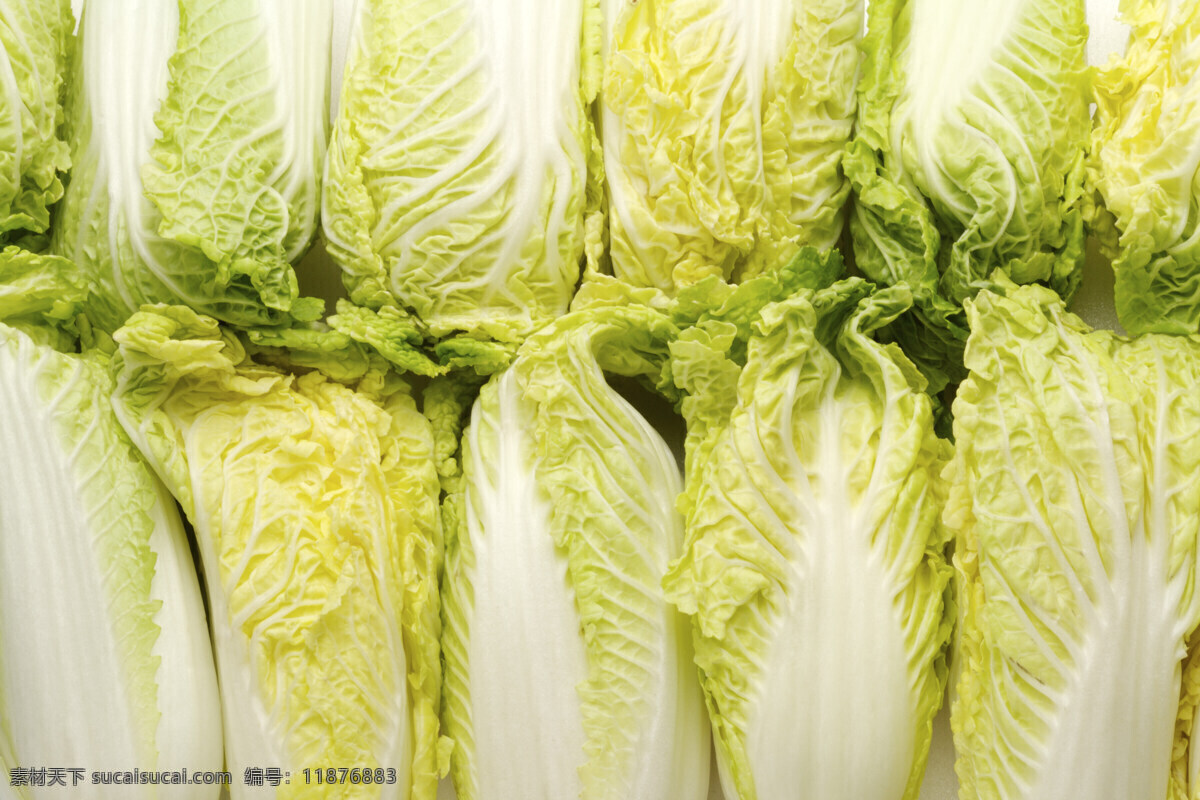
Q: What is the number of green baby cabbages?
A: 11